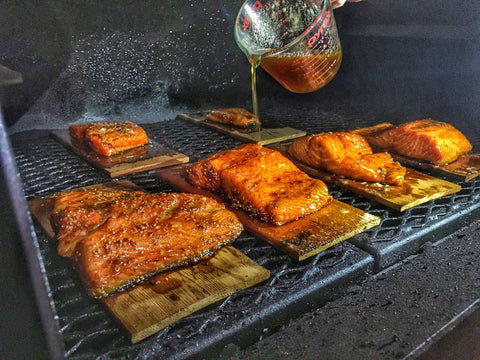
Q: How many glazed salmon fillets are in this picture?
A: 6